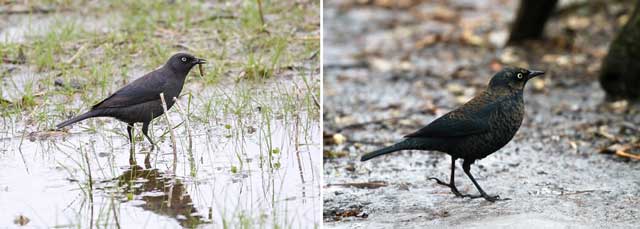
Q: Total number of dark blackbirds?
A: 2